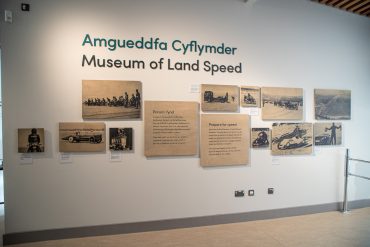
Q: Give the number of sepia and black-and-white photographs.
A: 11